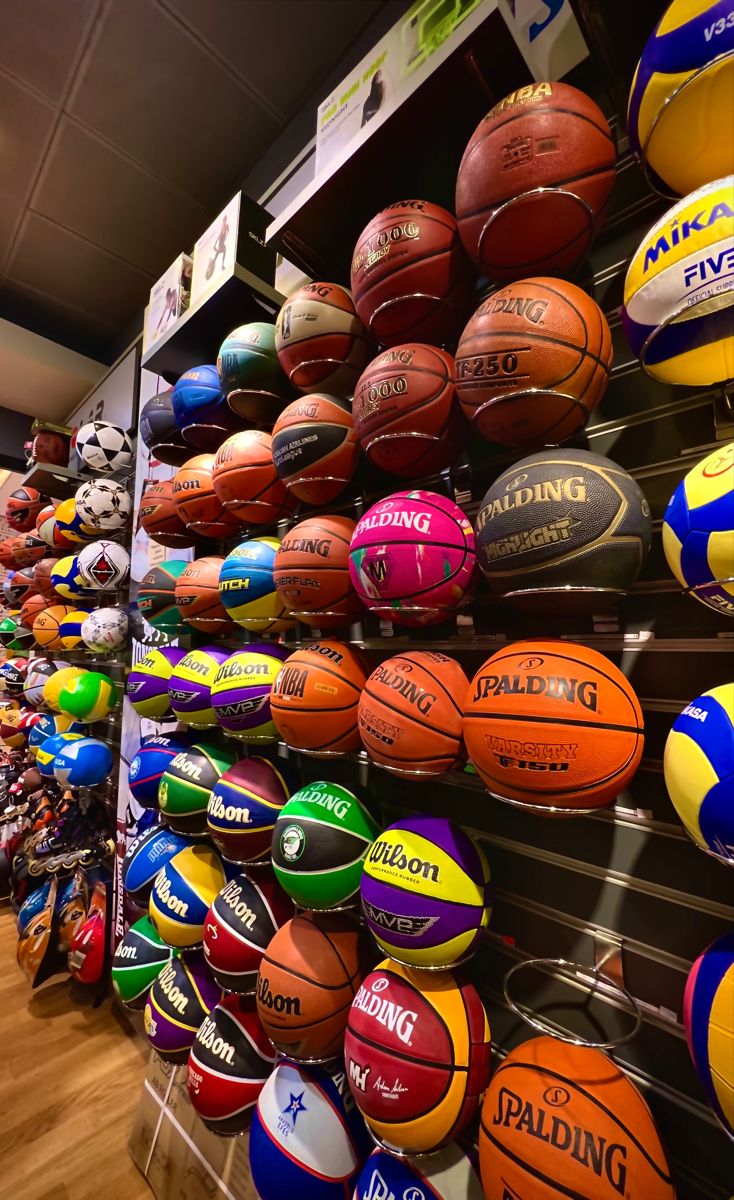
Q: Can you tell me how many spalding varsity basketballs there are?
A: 2